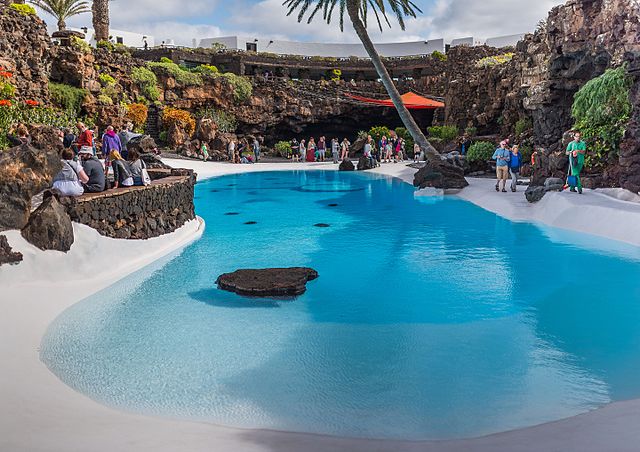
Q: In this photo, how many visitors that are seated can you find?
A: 4